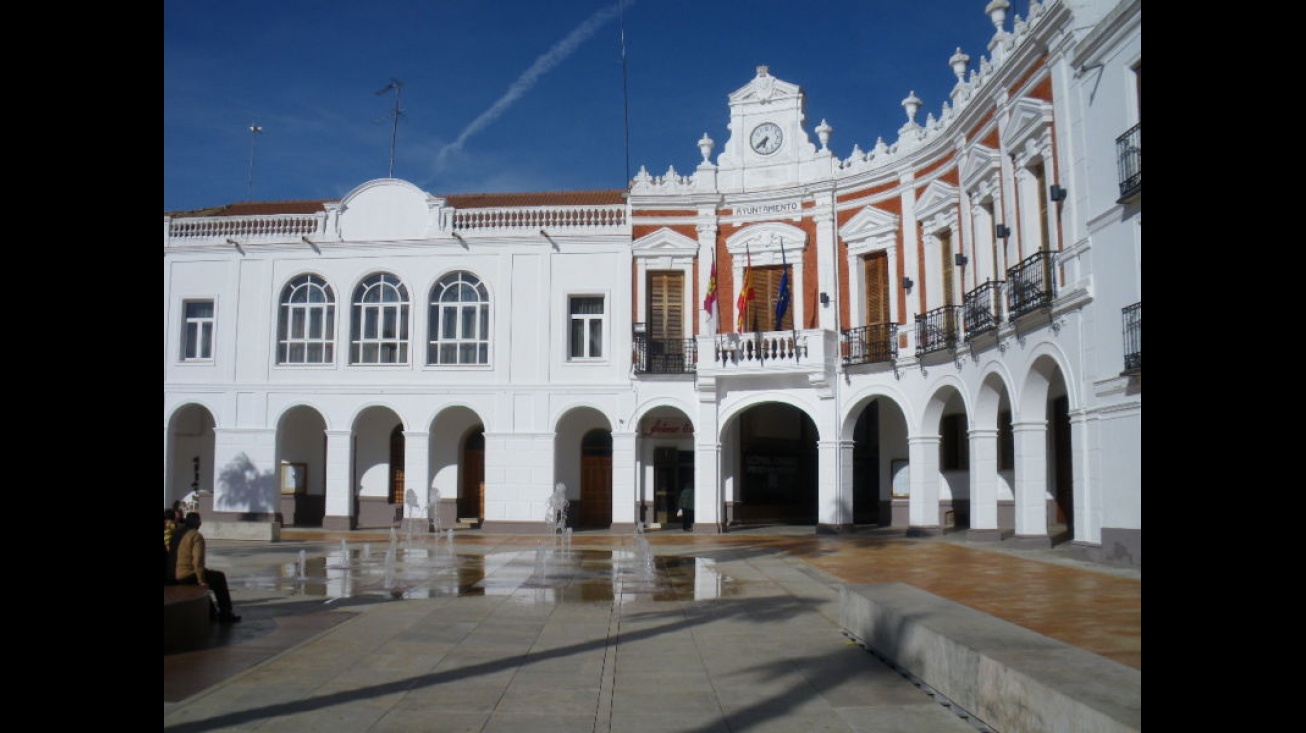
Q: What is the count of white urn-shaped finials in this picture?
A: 5